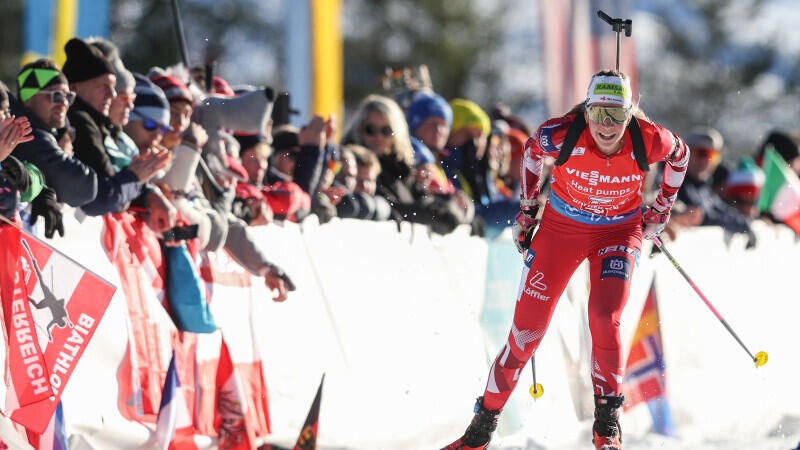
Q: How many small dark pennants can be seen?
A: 1